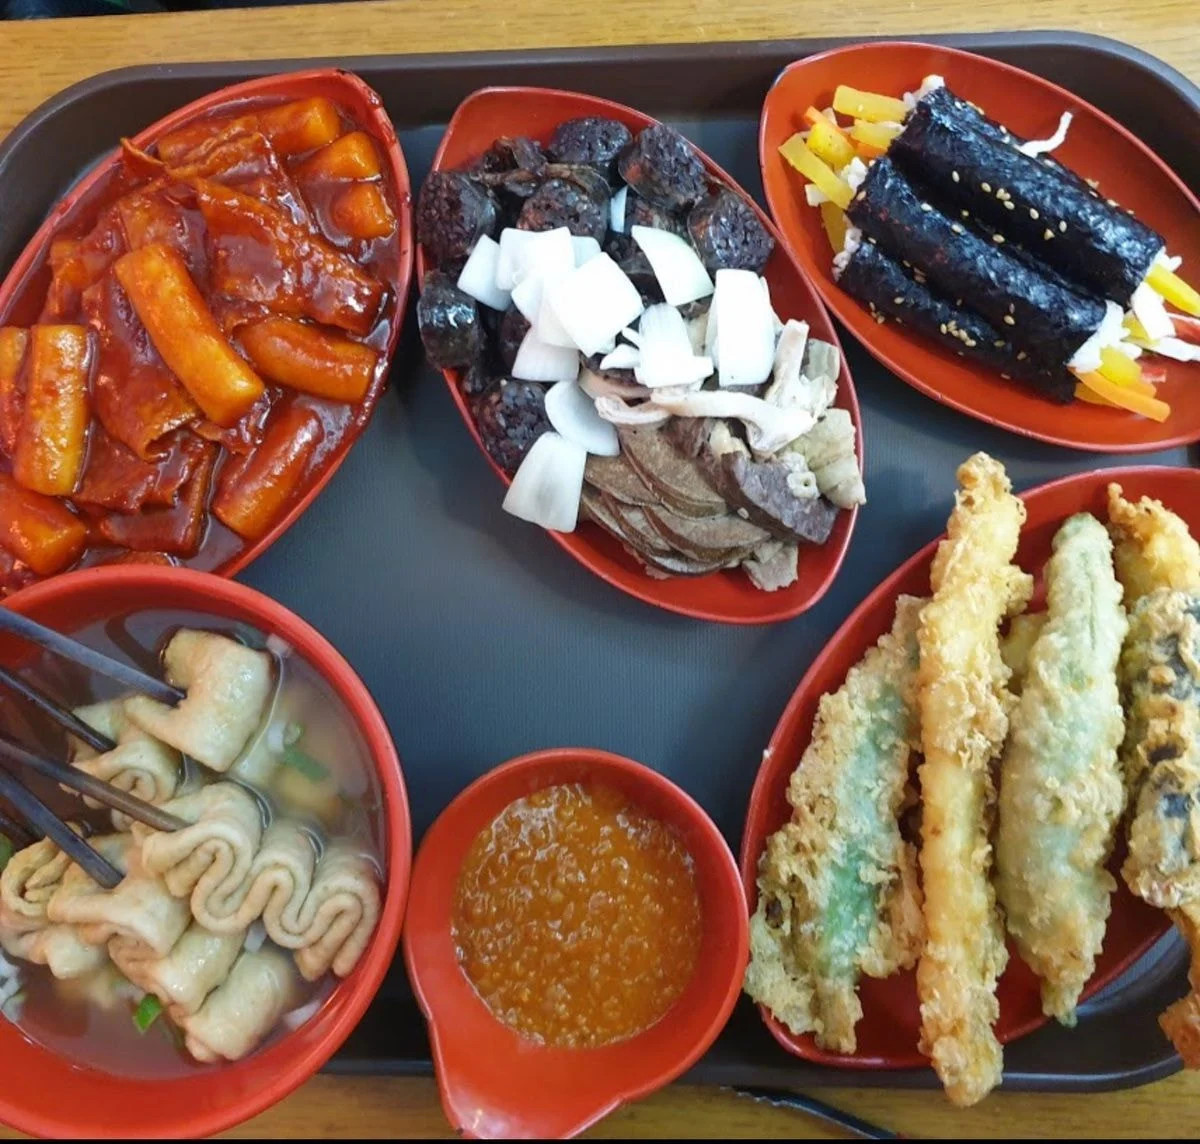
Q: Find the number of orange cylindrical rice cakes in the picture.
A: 9